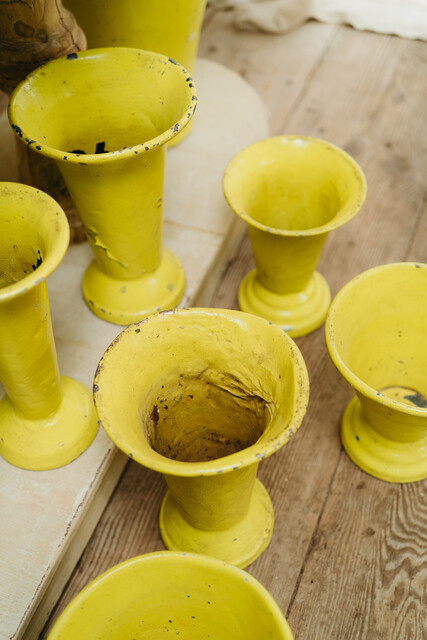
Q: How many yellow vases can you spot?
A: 7